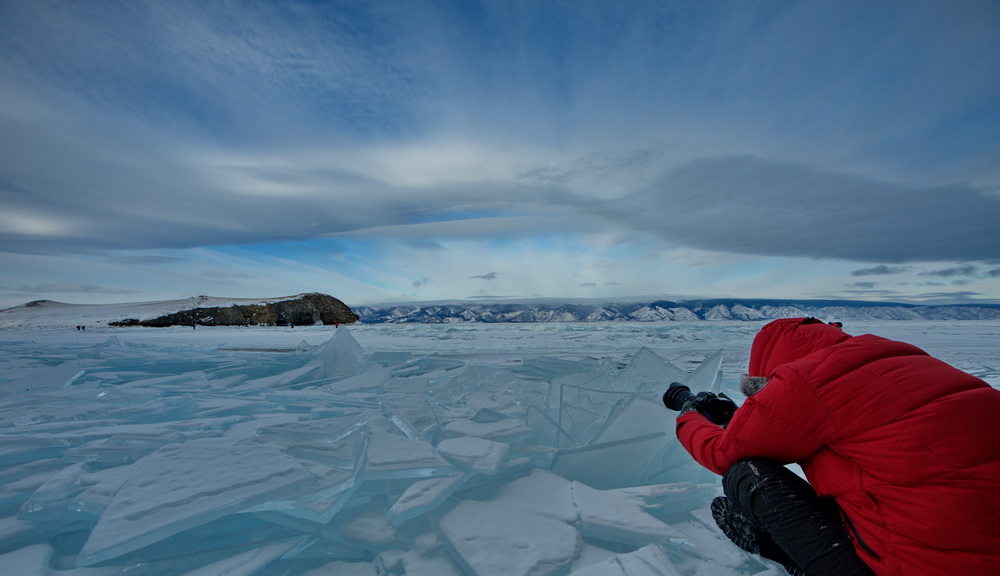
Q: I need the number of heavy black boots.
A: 1